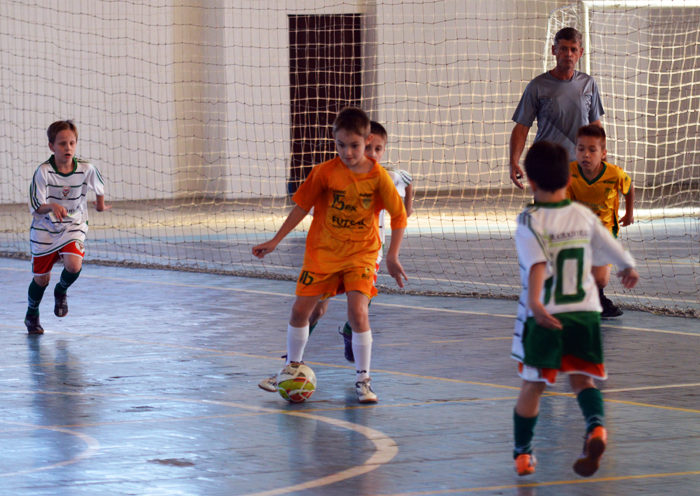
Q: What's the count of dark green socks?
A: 6